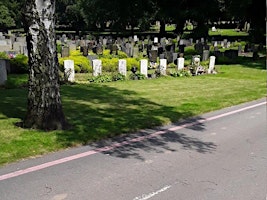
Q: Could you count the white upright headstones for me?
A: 8